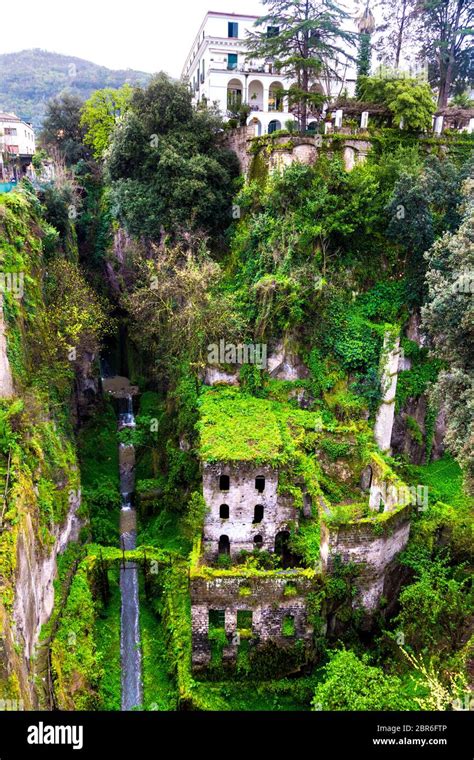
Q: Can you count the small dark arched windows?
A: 6